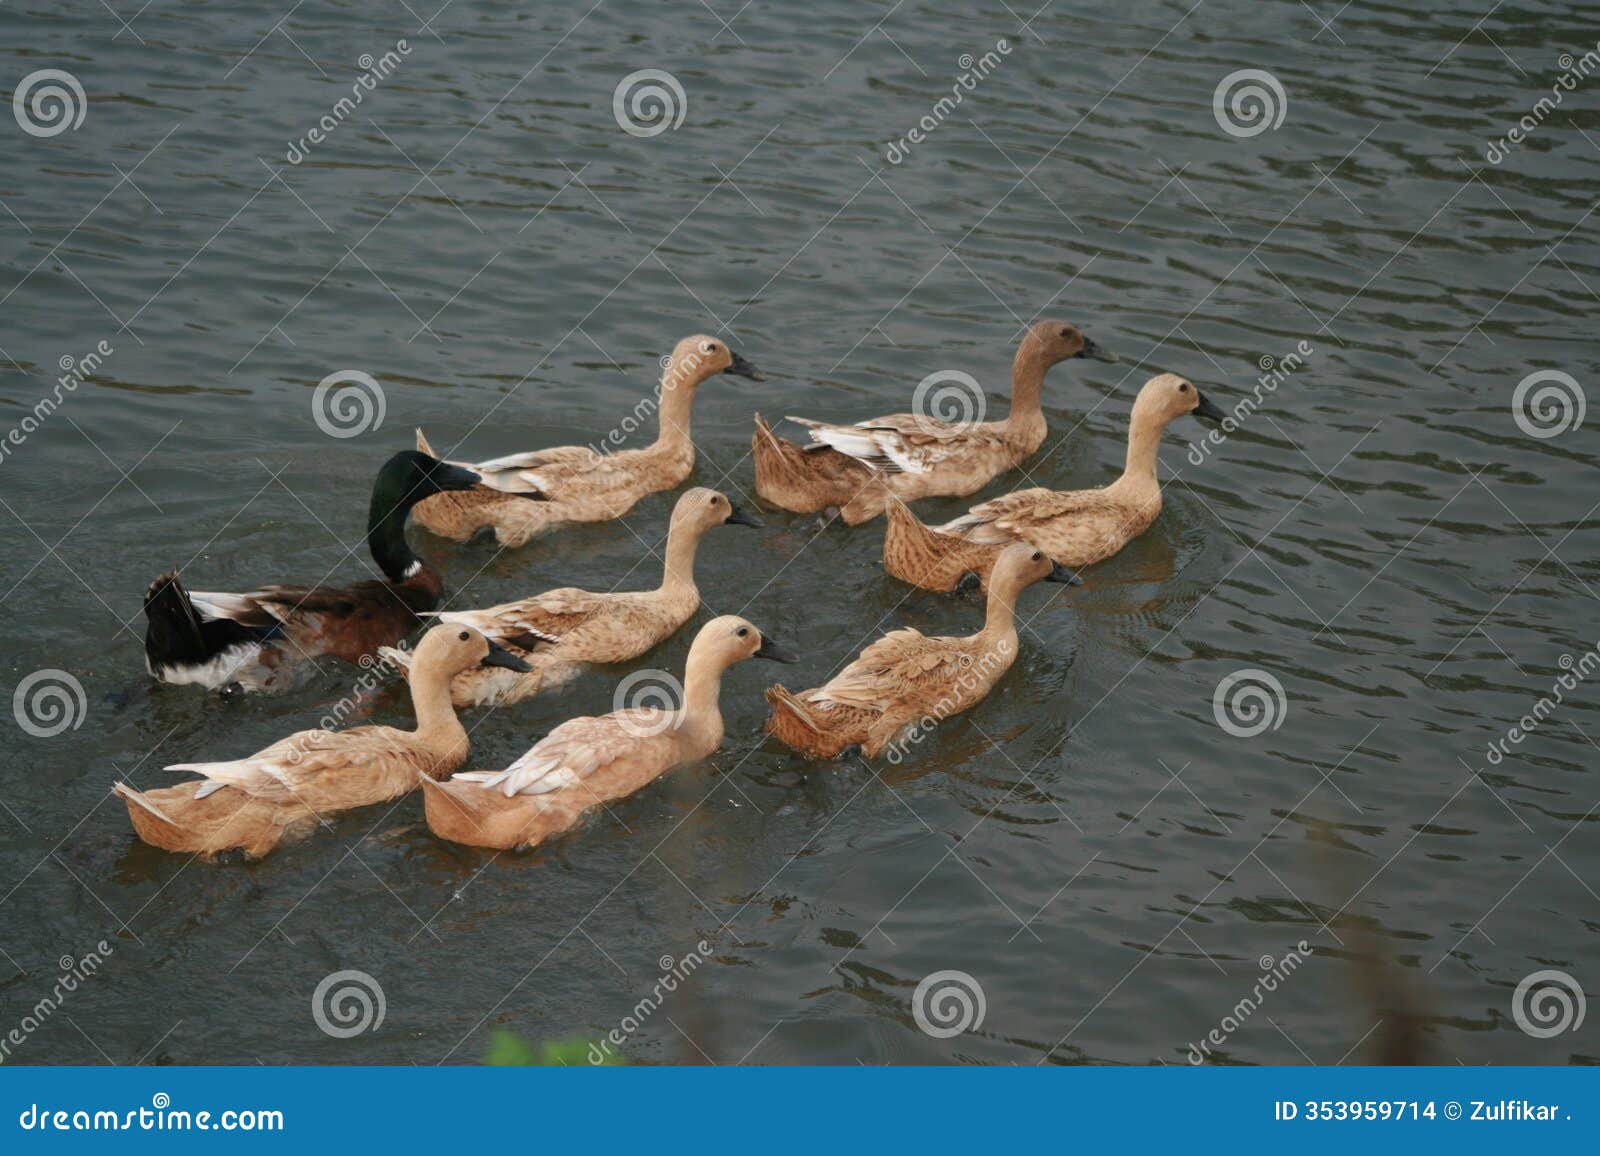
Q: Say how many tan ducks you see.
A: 7